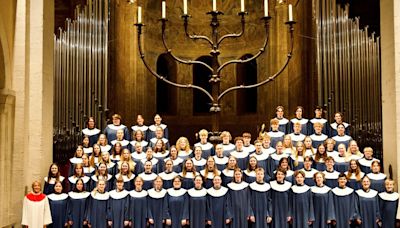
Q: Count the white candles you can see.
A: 7